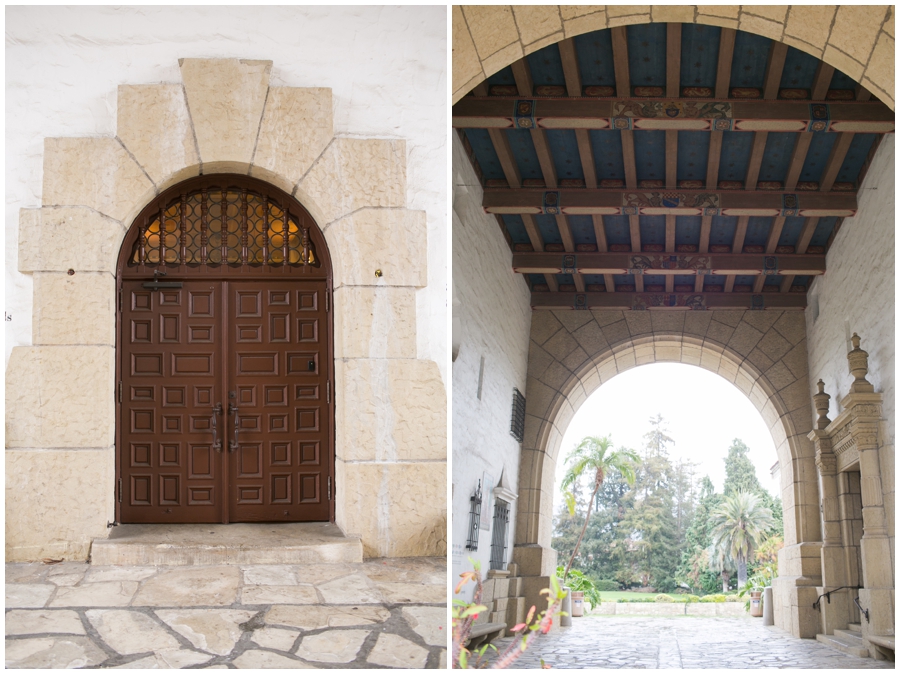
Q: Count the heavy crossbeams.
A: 4